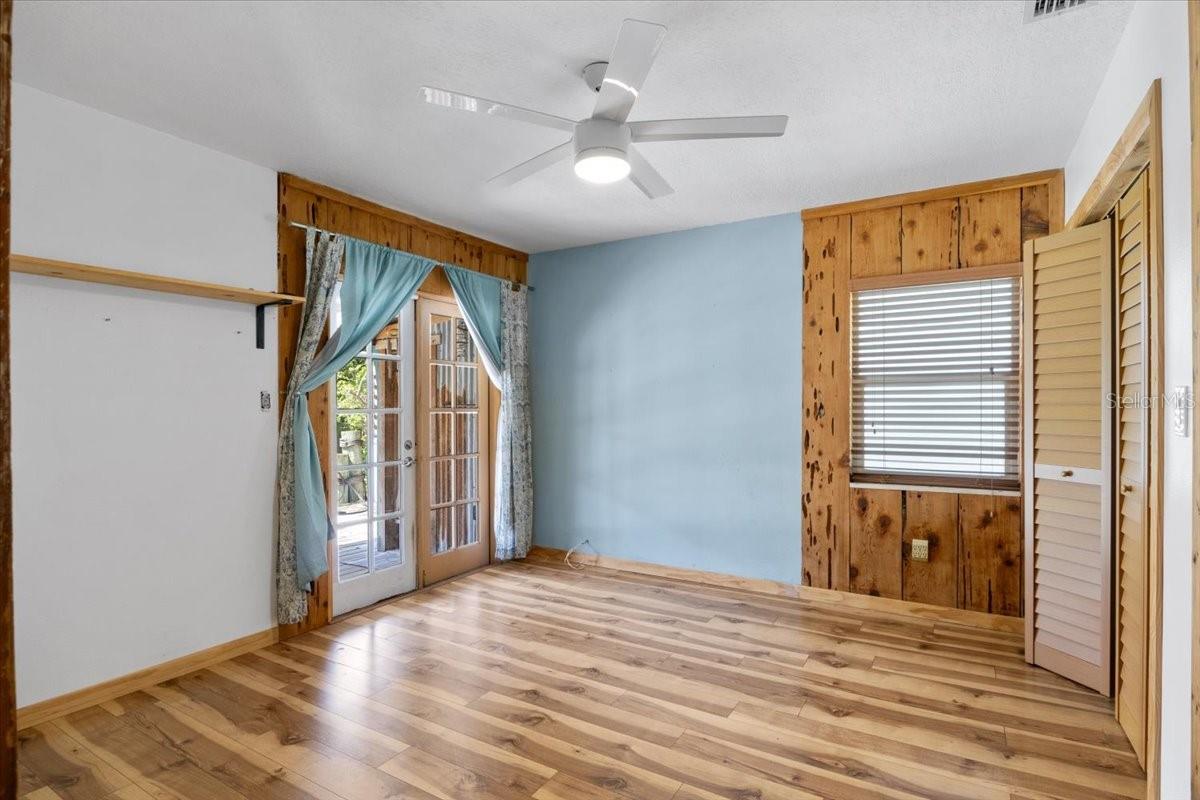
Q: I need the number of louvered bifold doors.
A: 2